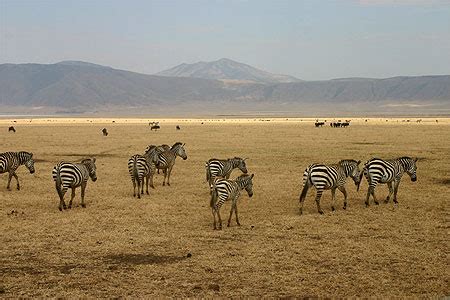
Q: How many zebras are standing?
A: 8